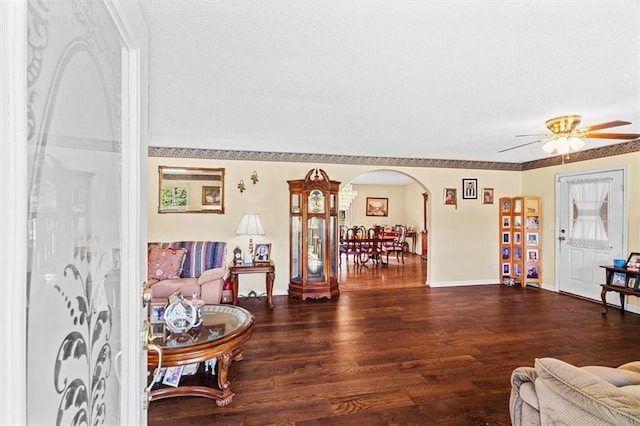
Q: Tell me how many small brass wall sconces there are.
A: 2